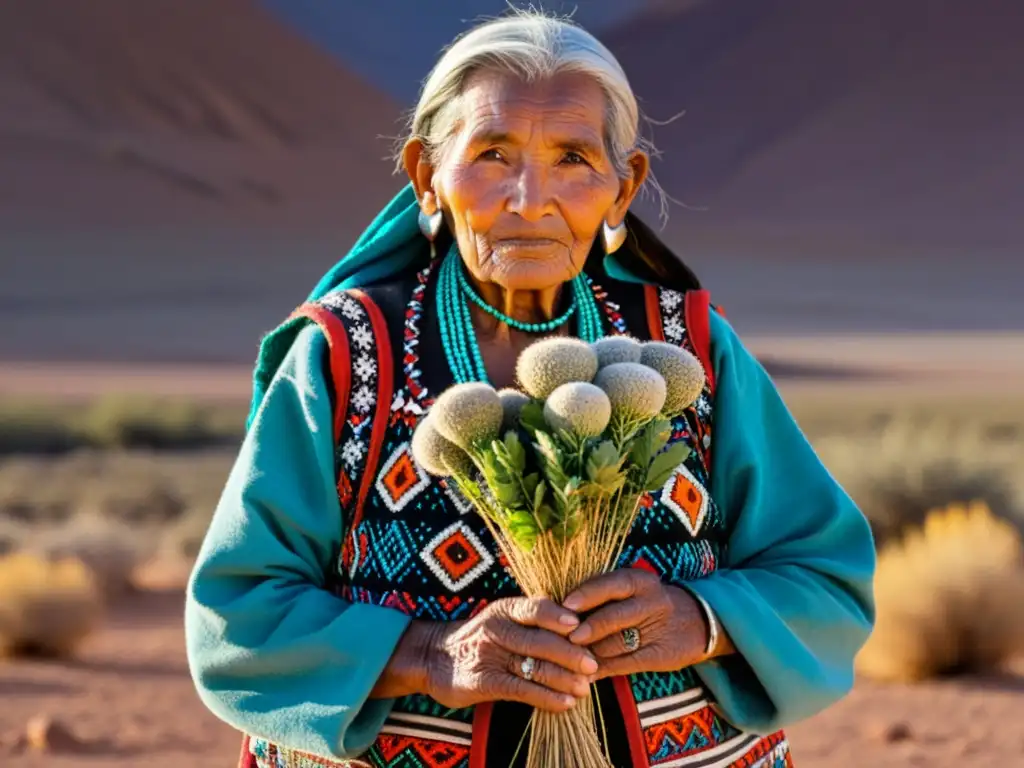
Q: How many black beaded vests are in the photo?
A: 1